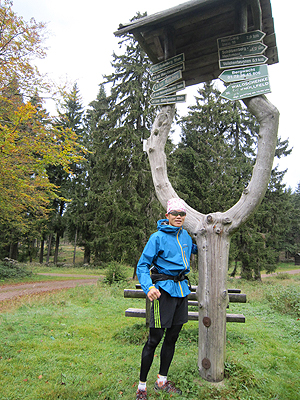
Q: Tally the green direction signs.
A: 10